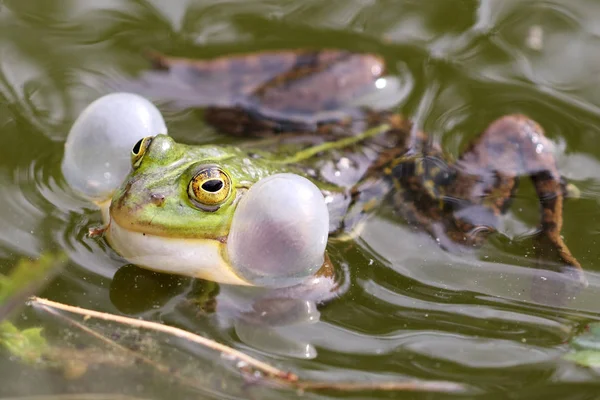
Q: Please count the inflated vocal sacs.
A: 2